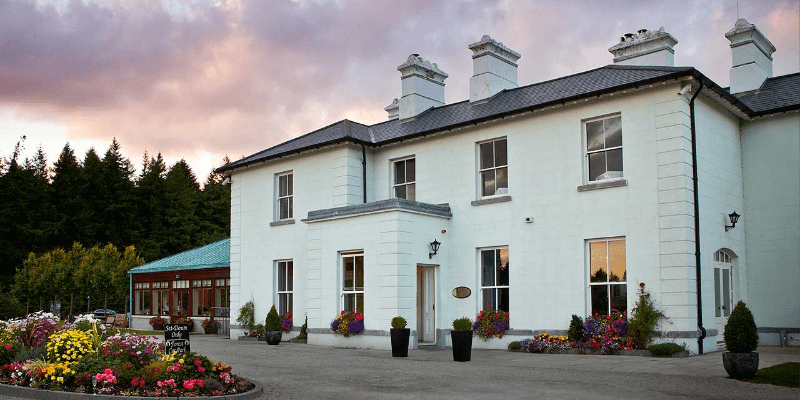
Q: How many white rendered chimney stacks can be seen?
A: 5